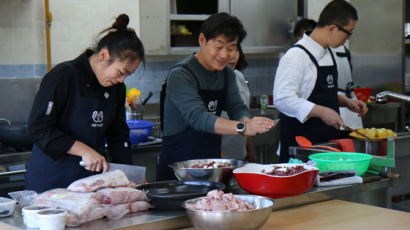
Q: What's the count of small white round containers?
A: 2